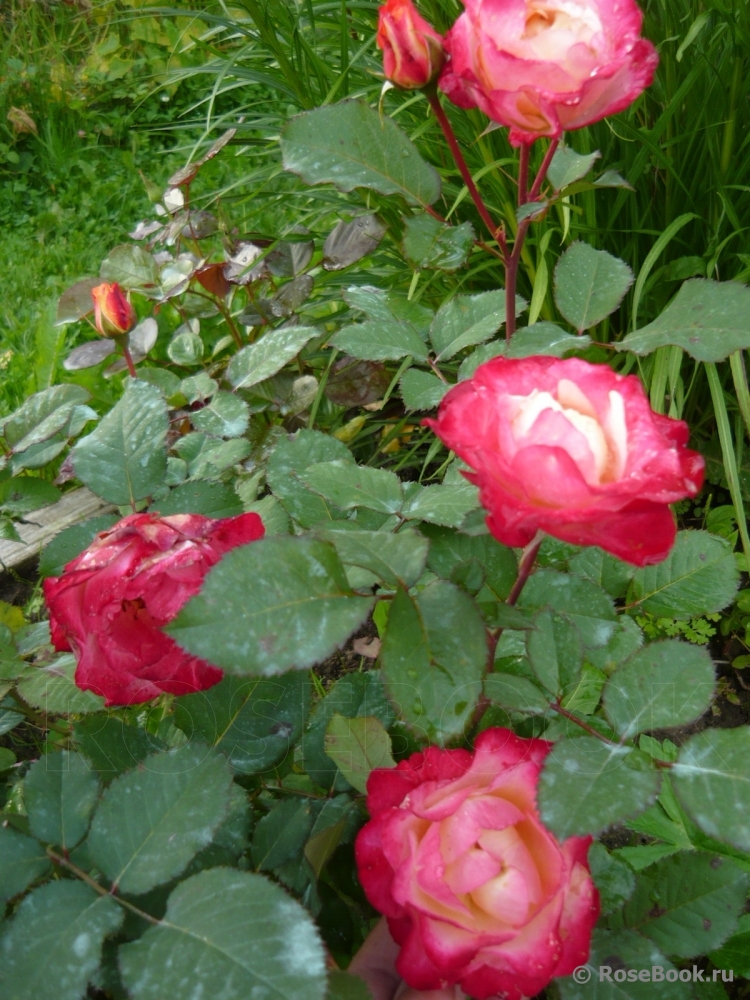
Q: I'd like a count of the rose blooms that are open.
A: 4